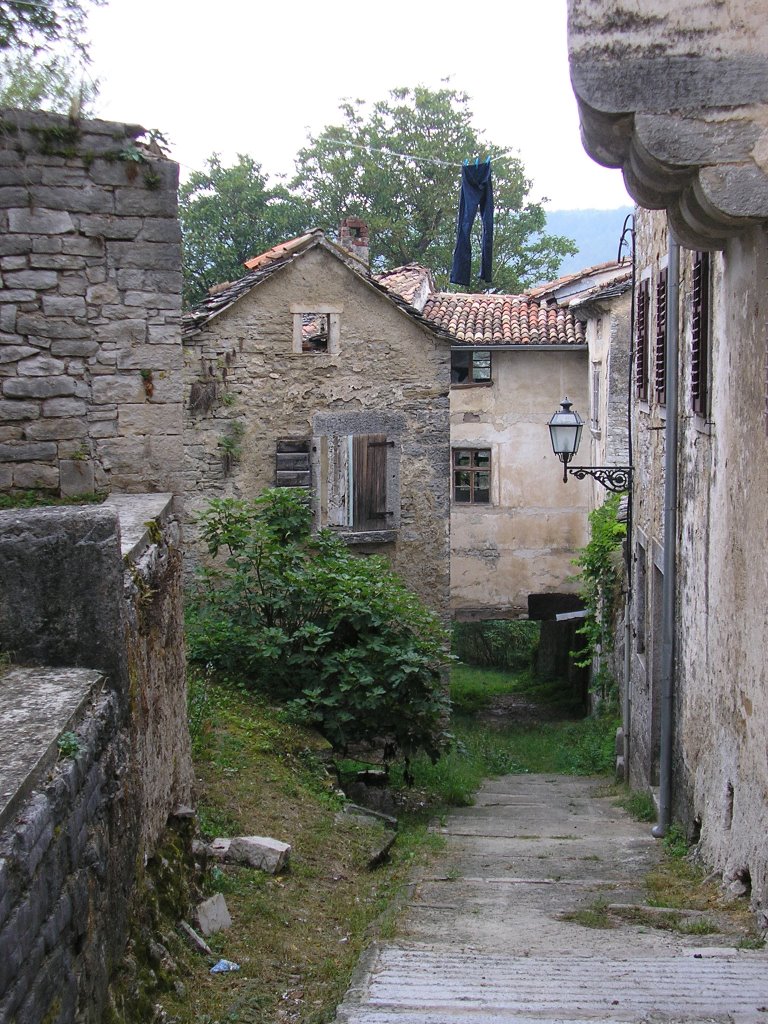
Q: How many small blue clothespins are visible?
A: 3